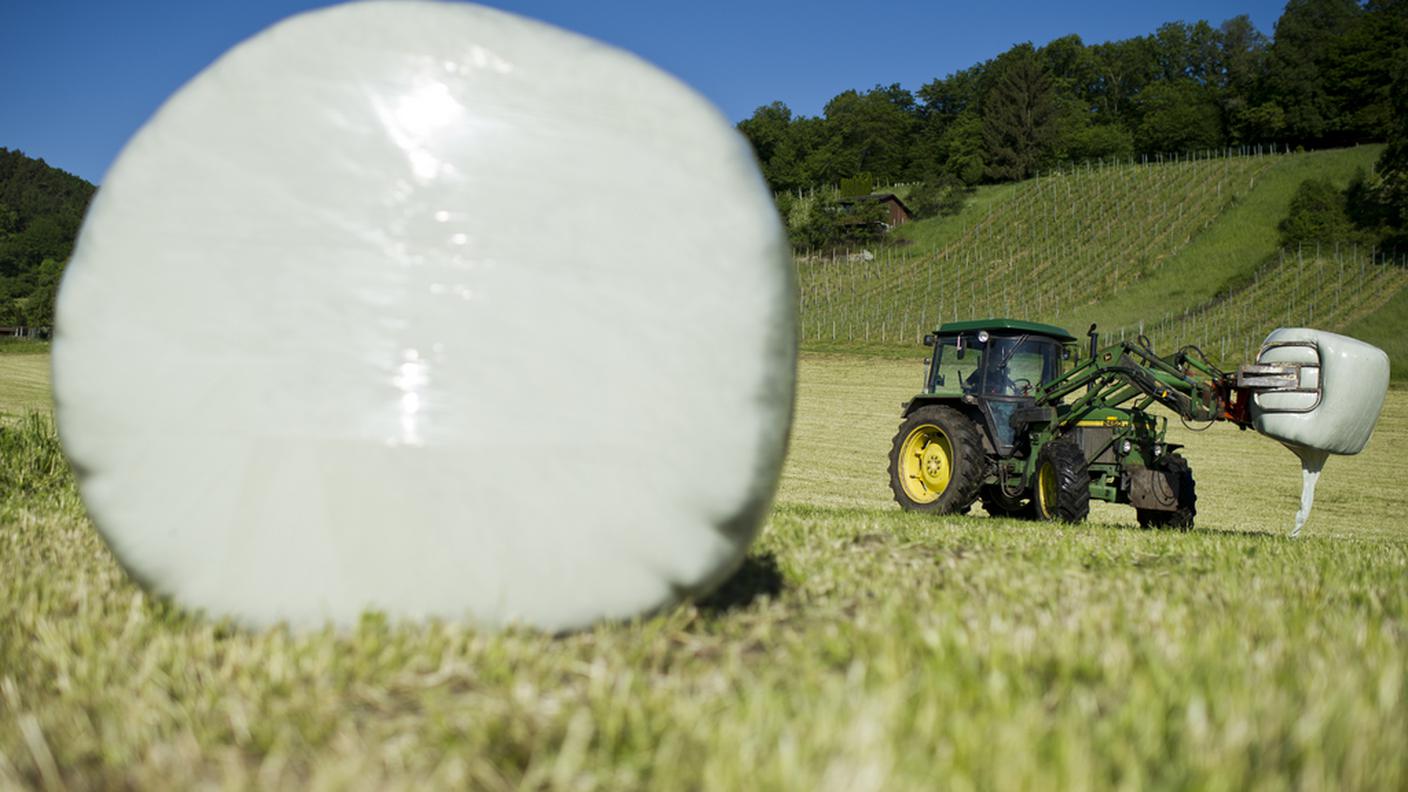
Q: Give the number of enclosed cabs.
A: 1